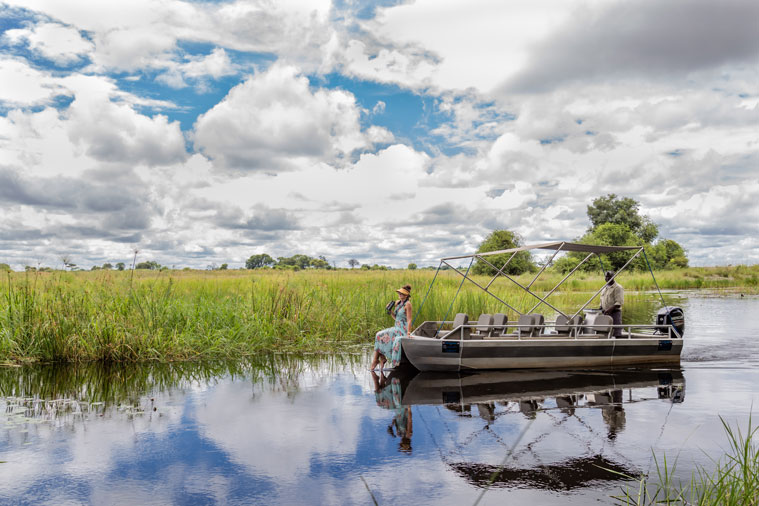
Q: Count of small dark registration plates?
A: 2